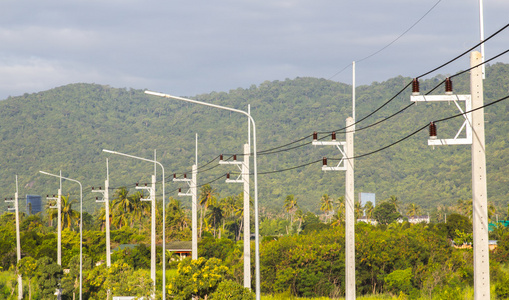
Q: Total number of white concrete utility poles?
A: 8